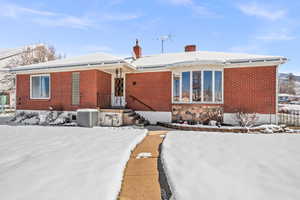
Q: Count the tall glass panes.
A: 5